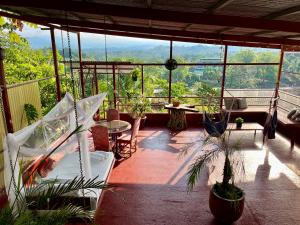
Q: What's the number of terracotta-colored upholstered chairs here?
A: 3